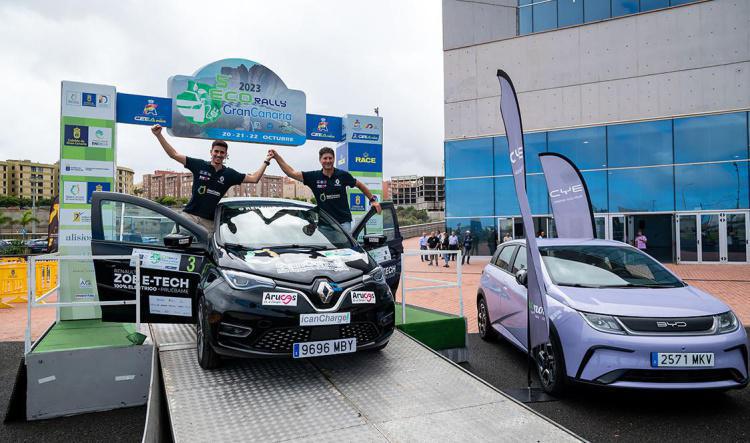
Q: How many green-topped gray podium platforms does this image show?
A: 2